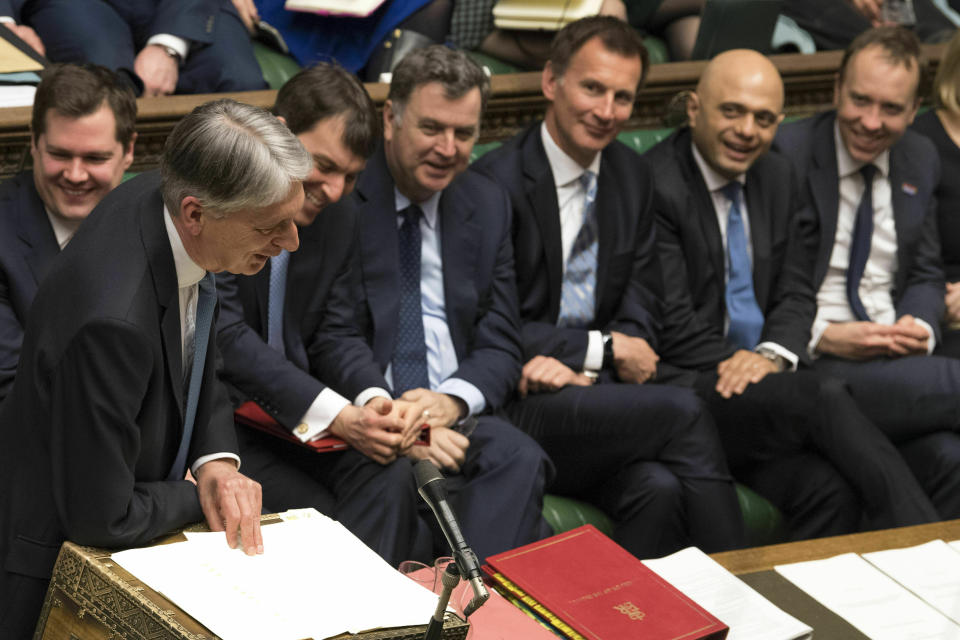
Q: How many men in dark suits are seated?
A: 6